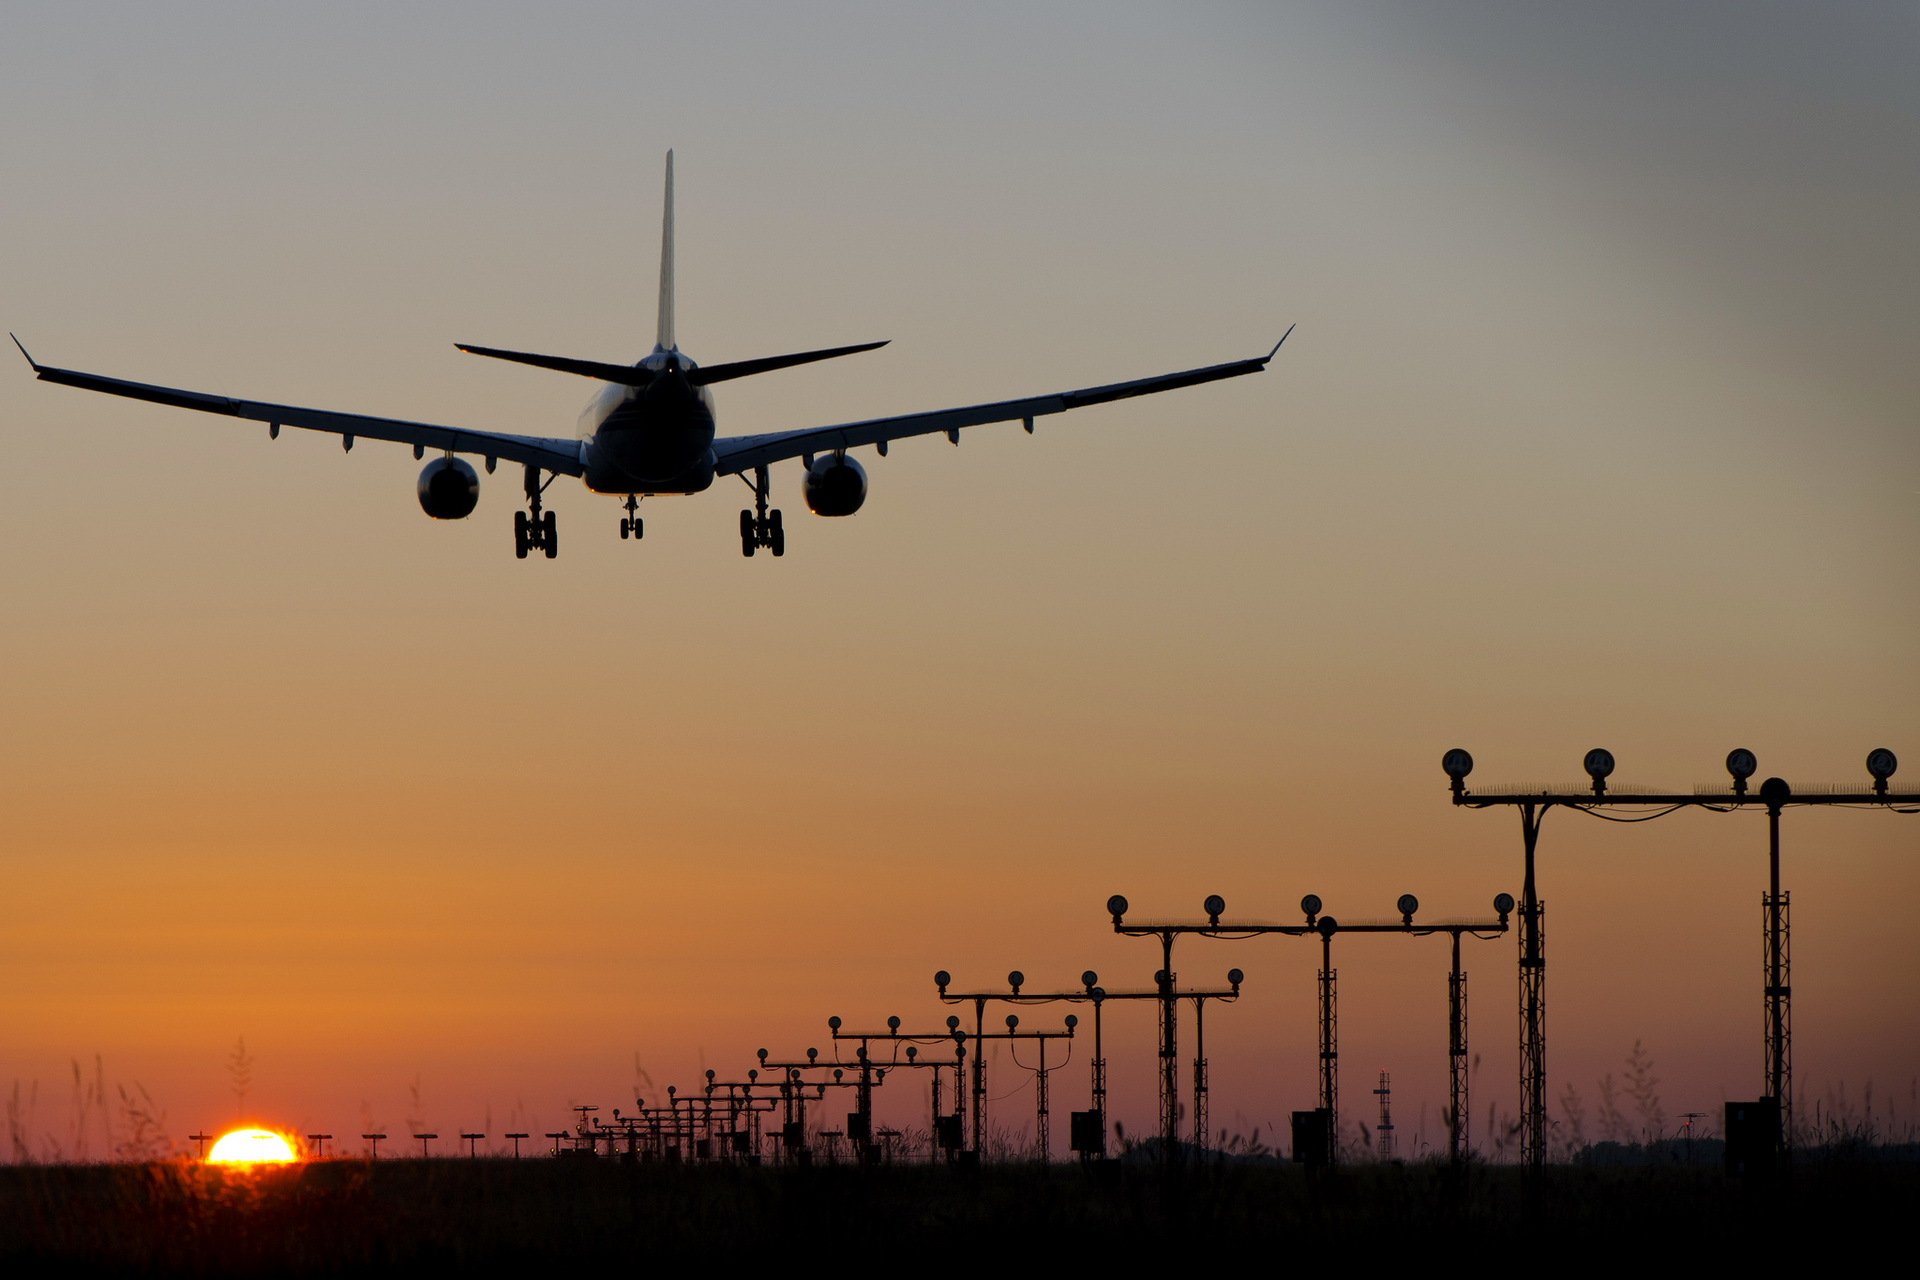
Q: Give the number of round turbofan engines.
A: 2